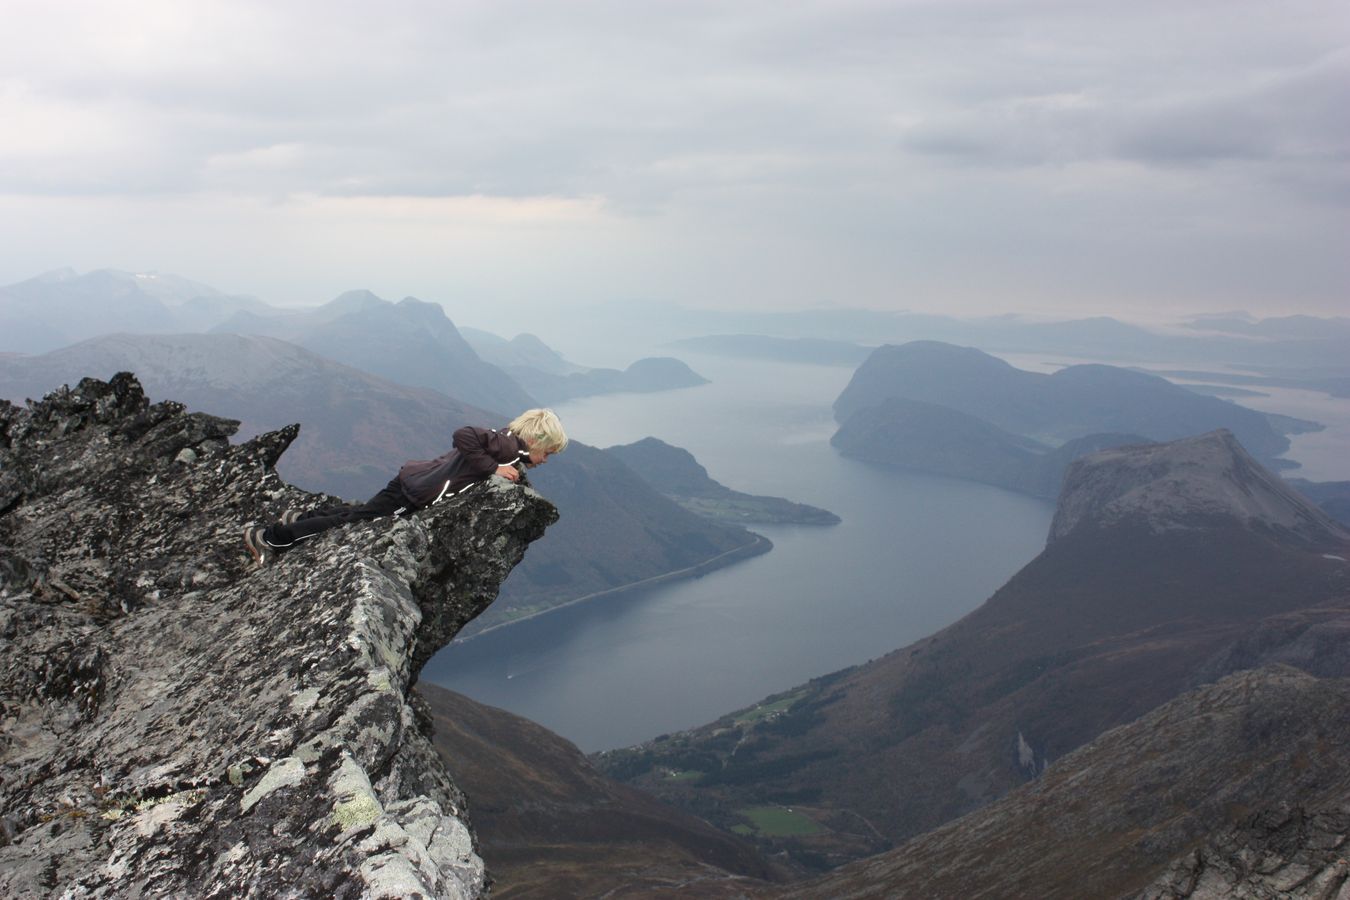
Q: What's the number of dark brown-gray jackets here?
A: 1